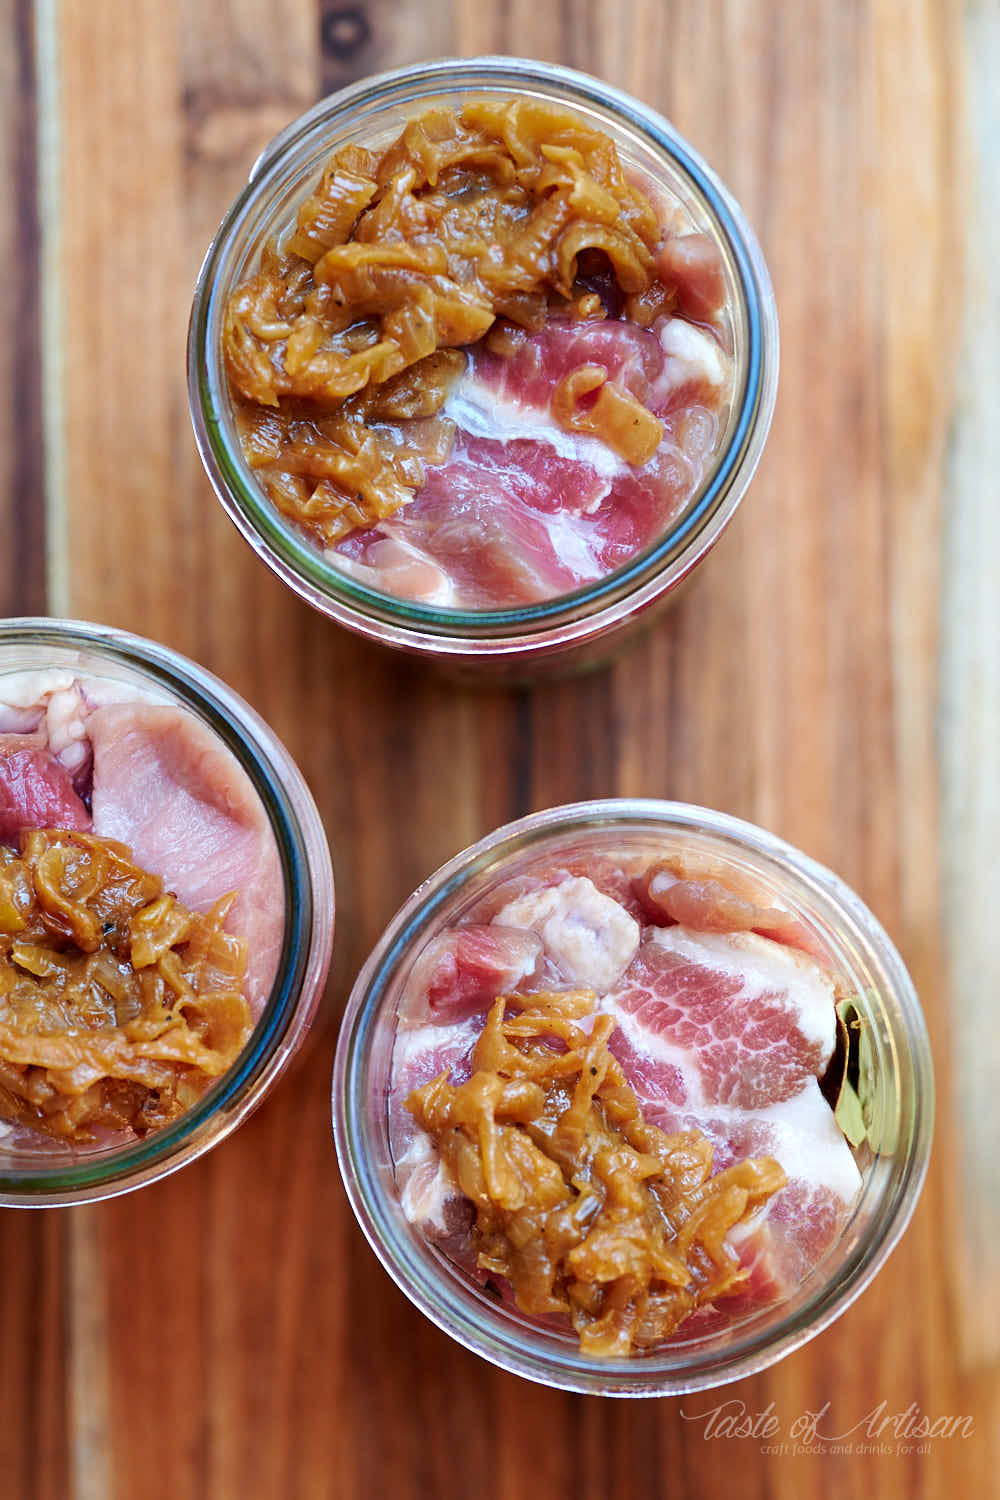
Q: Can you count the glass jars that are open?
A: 3